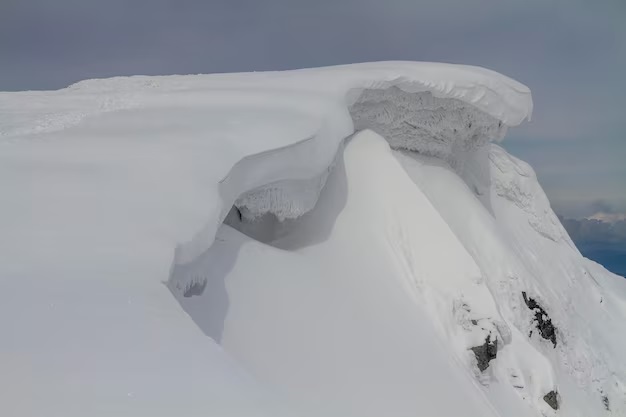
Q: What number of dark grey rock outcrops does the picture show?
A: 3